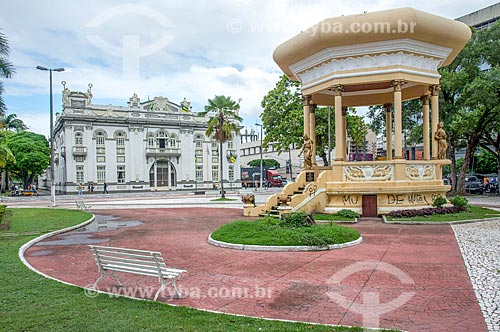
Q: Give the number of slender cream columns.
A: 8